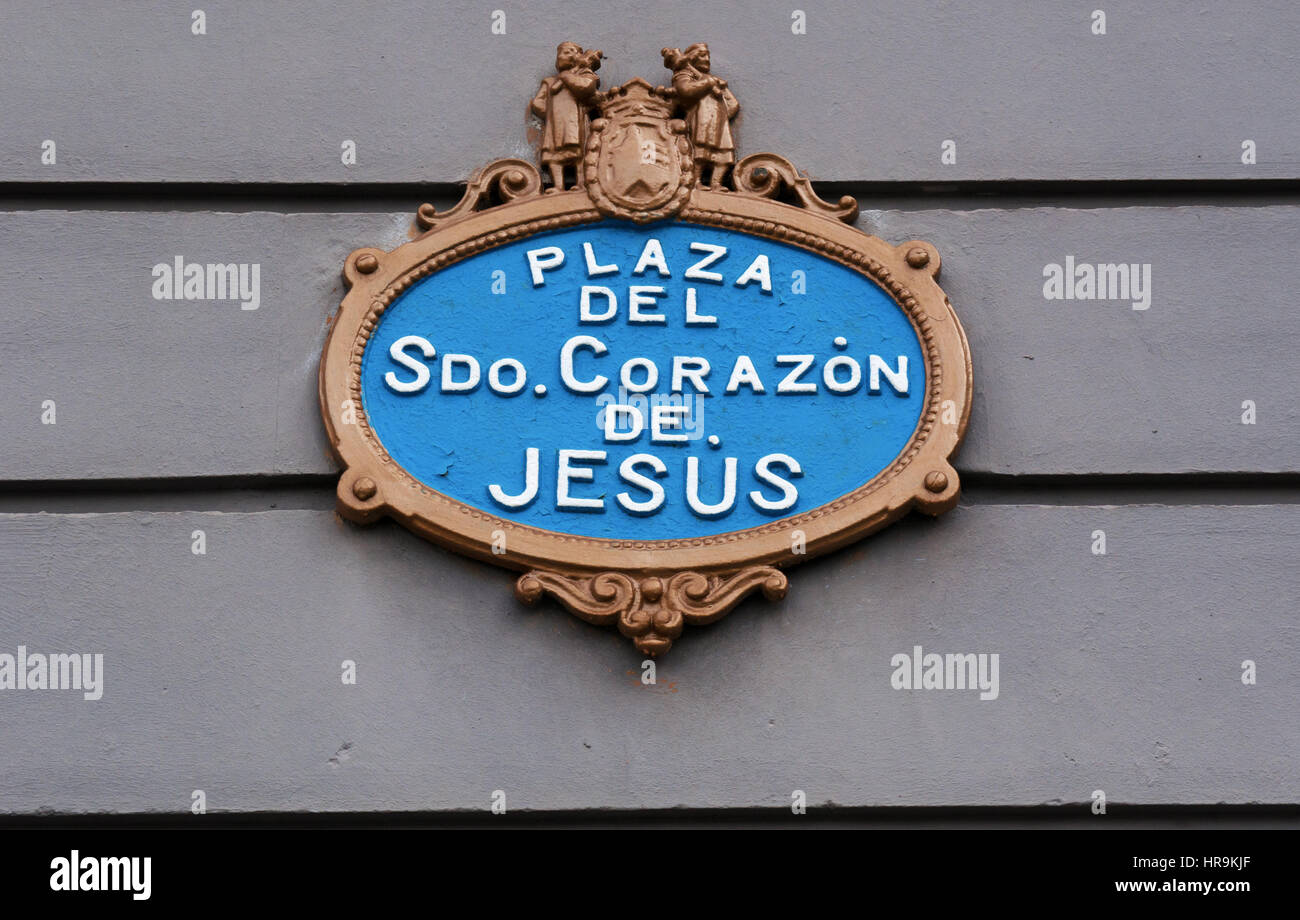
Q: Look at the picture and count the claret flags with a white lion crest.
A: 0